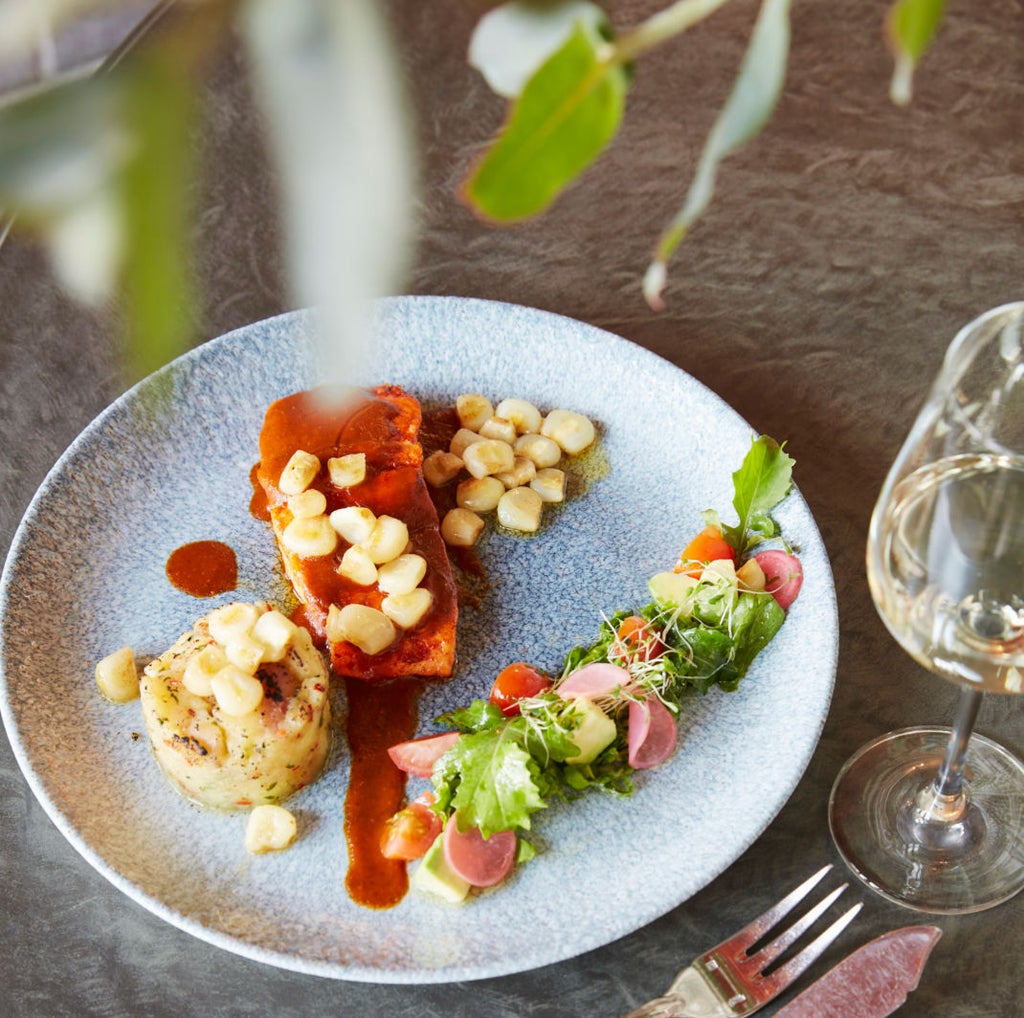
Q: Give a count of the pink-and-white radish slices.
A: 4